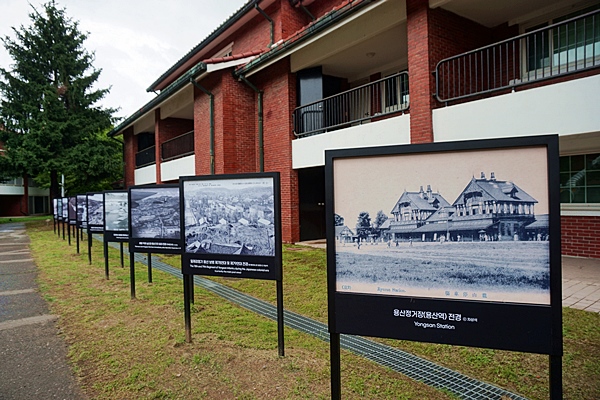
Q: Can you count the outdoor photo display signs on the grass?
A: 10